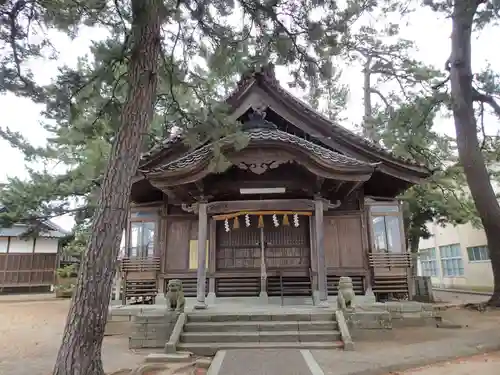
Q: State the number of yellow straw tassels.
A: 3